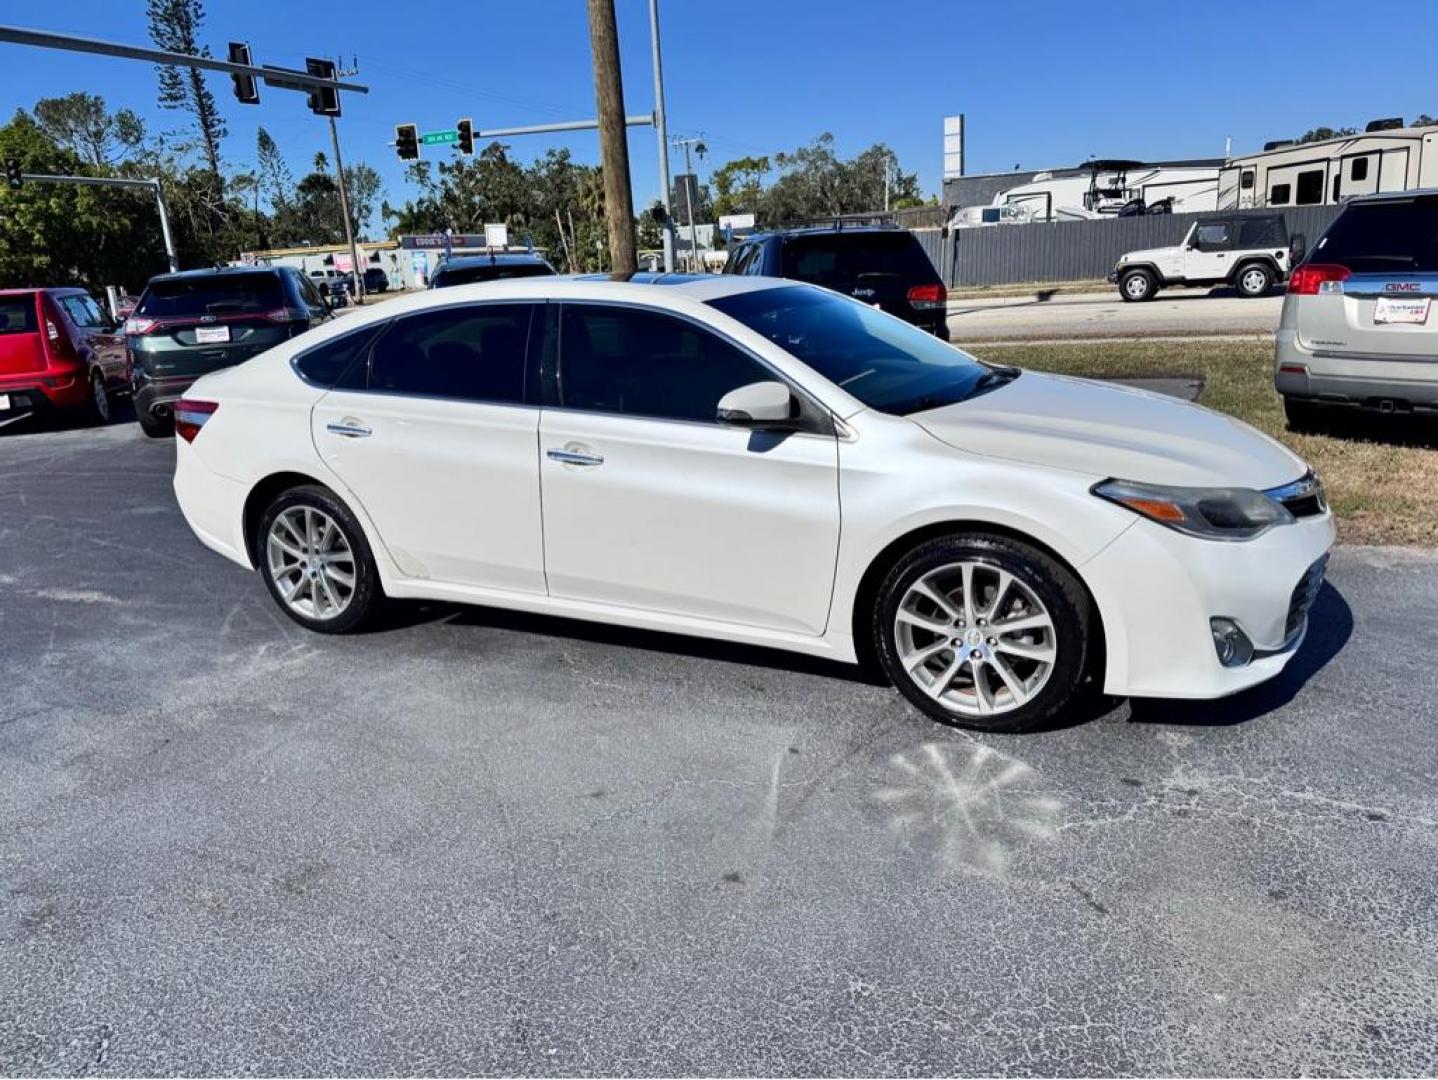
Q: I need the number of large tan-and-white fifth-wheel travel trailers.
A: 1